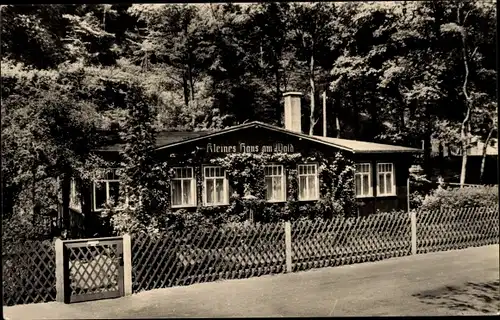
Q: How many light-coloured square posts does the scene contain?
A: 4